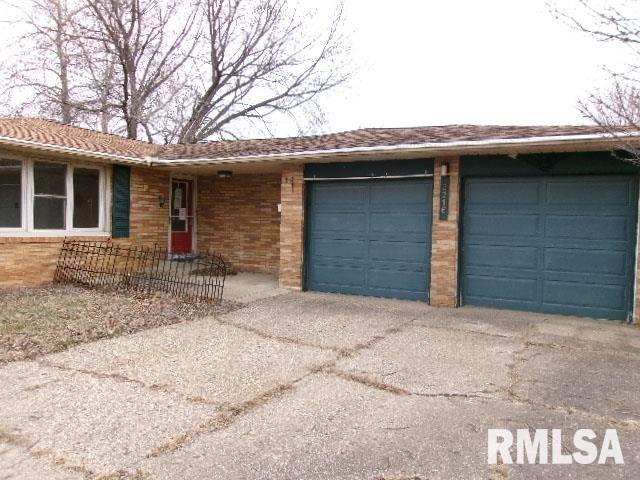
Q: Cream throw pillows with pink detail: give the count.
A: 0